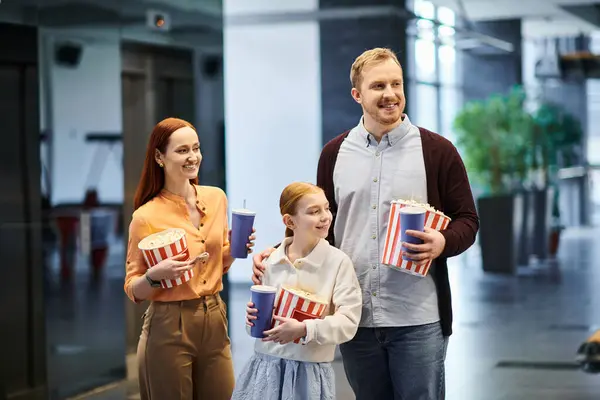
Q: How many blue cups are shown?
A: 3